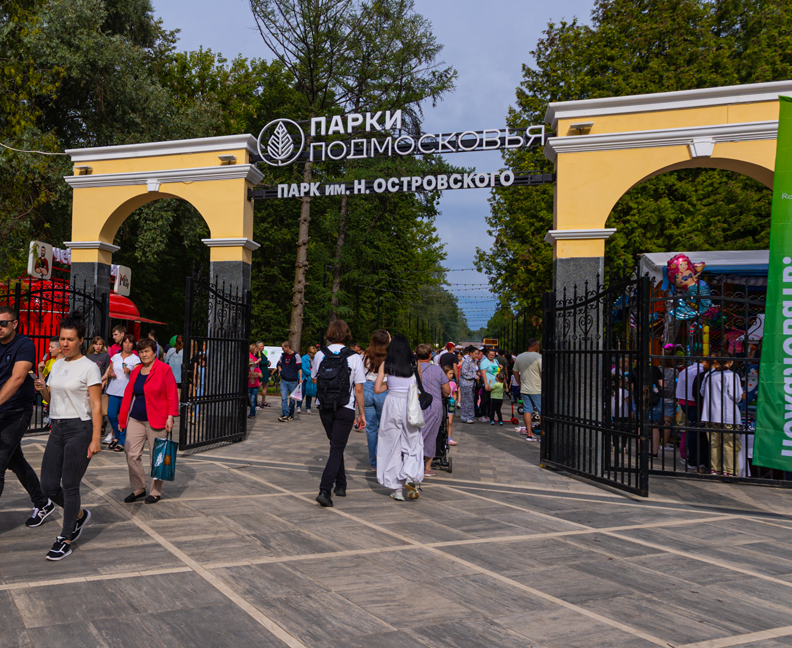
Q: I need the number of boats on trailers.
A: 0